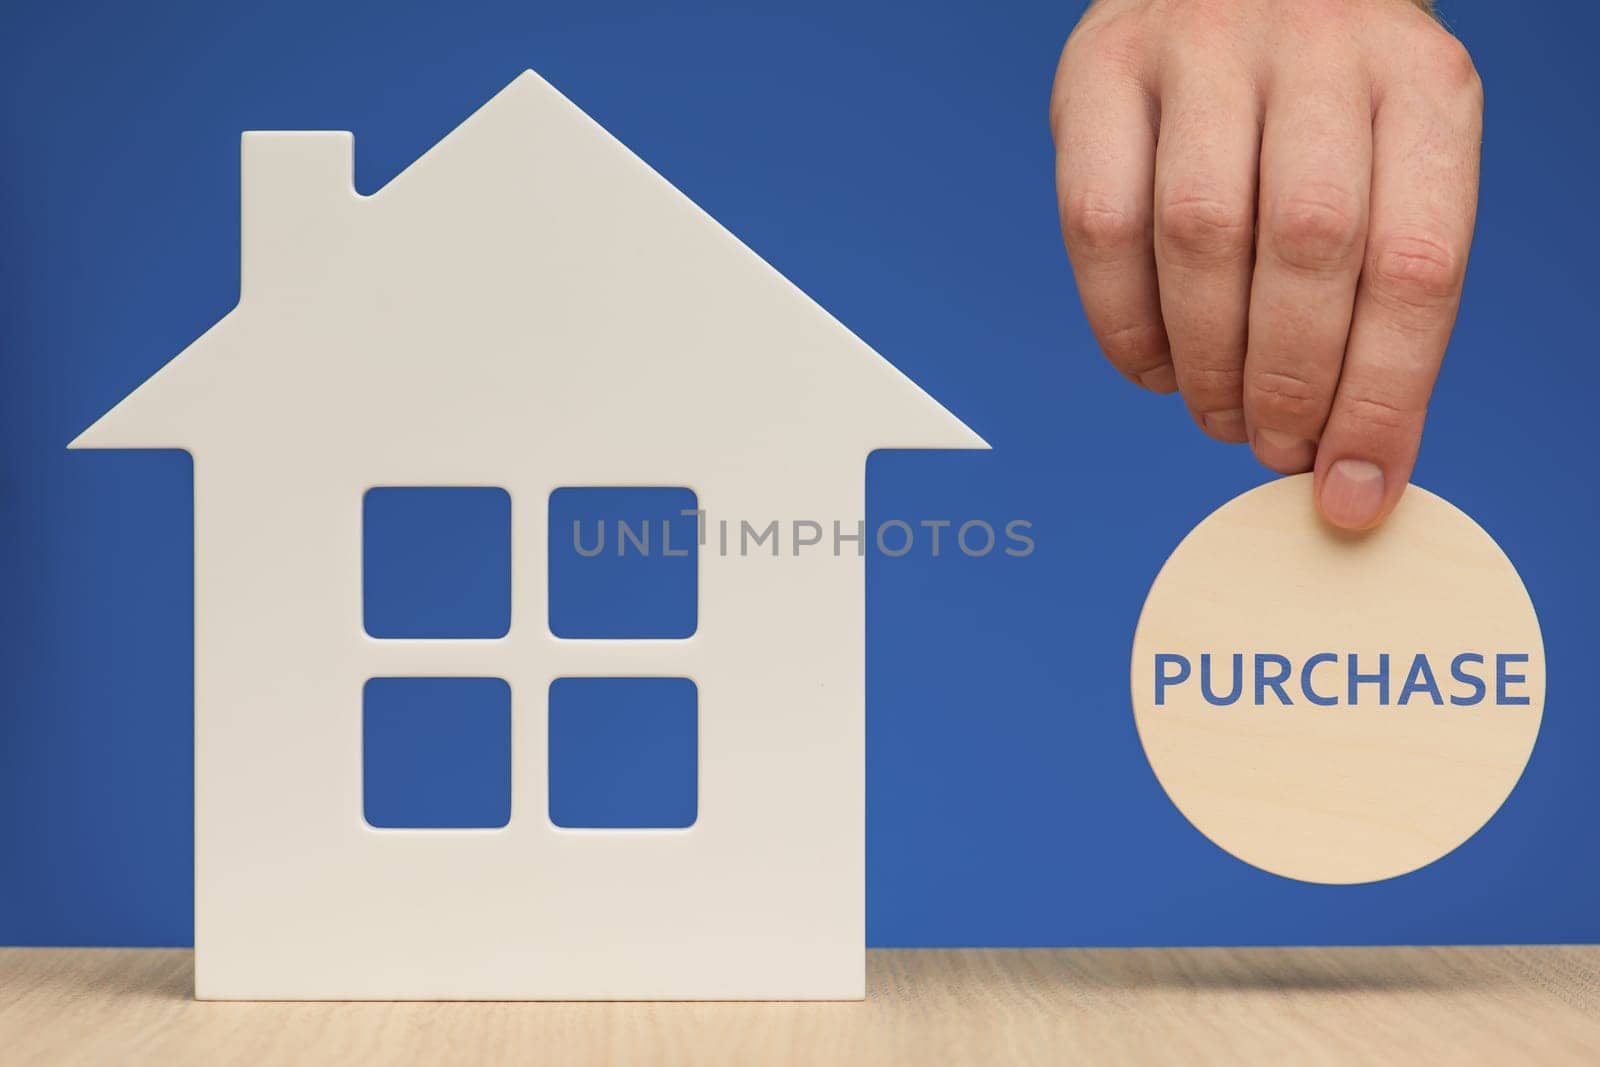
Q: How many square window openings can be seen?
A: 4